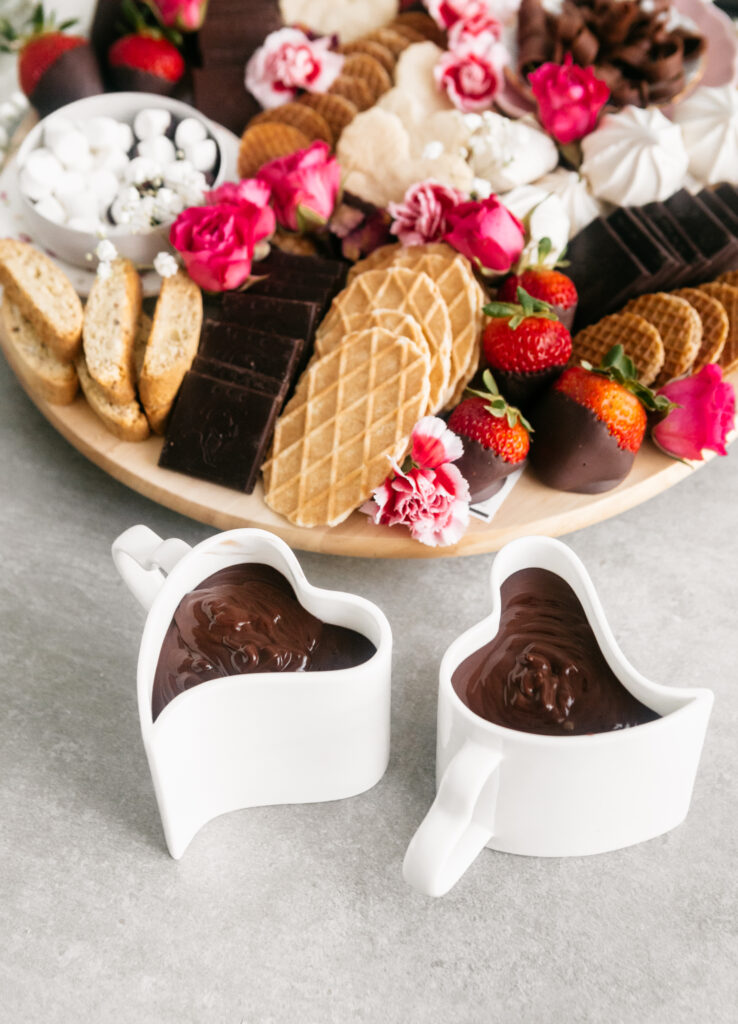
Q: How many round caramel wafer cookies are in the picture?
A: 14